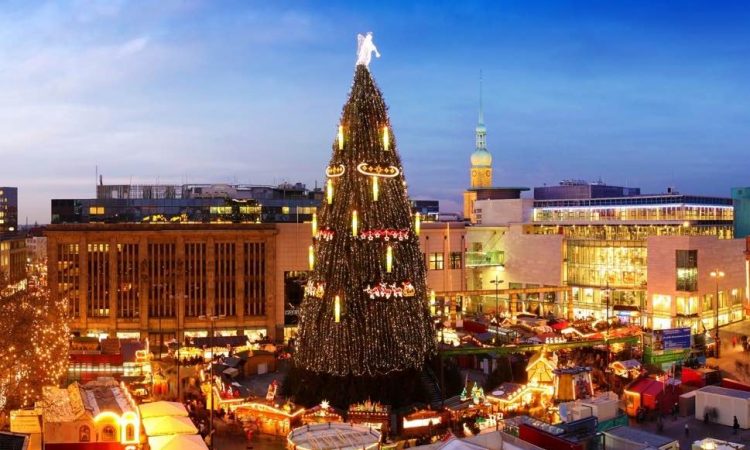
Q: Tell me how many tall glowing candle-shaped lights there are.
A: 11